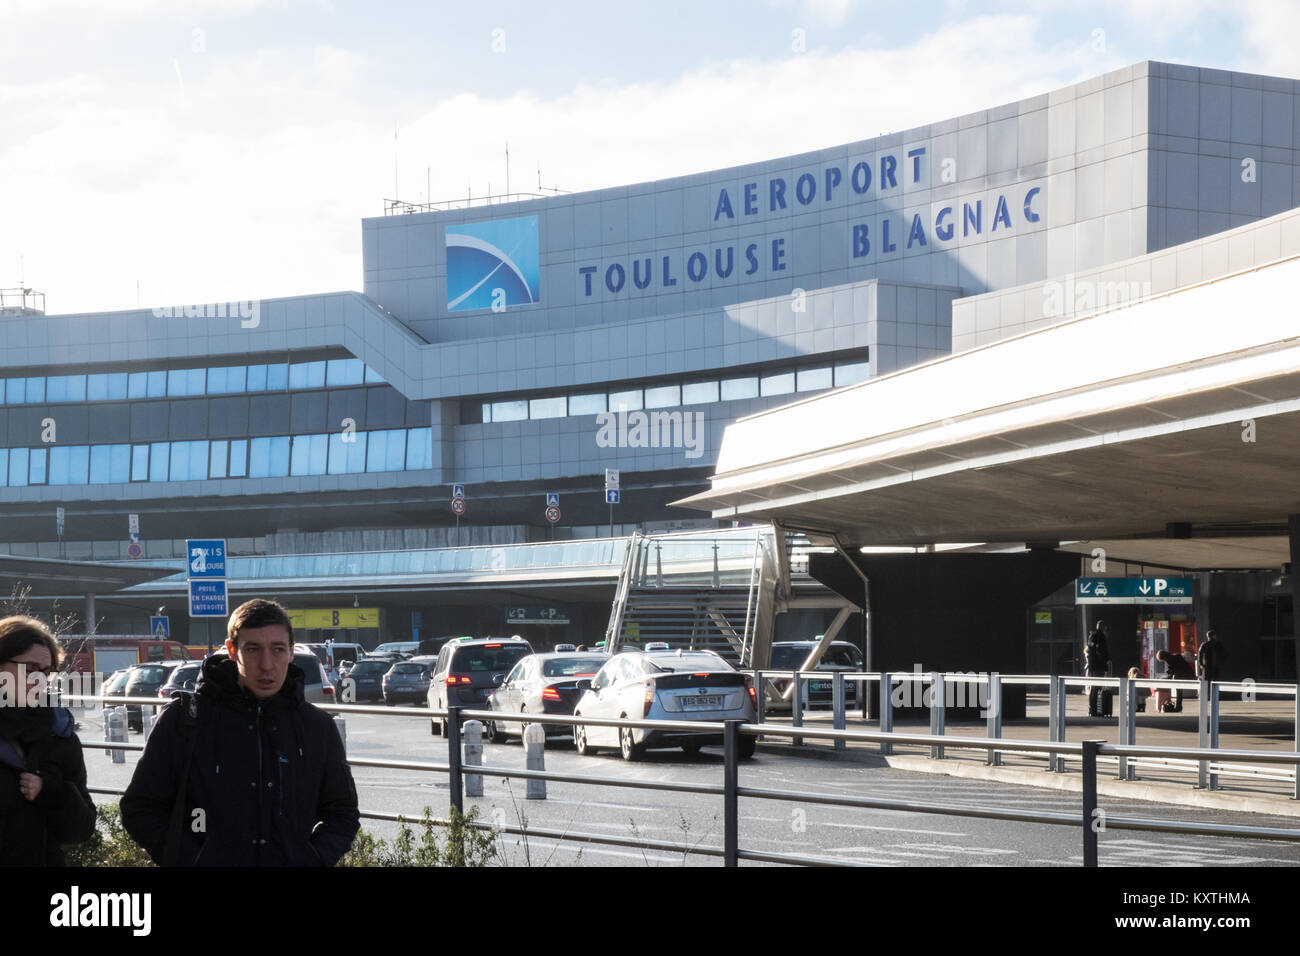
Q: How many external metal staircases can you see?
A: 1